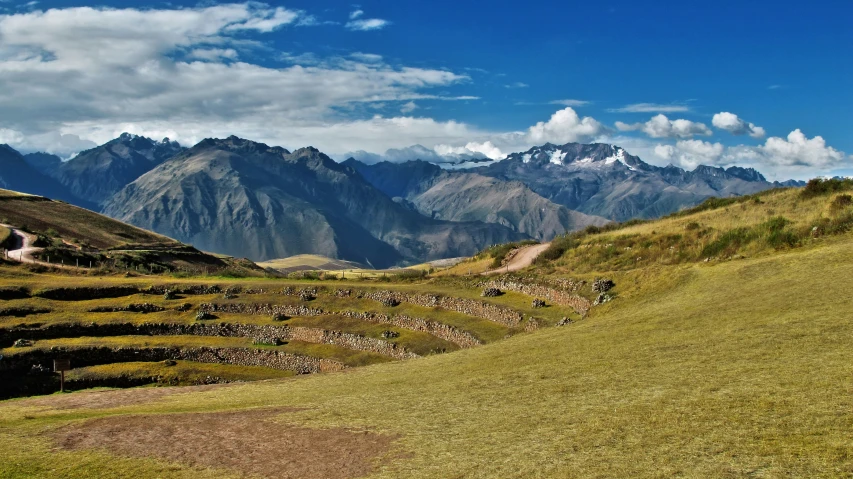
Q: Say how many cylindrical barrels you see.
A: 0